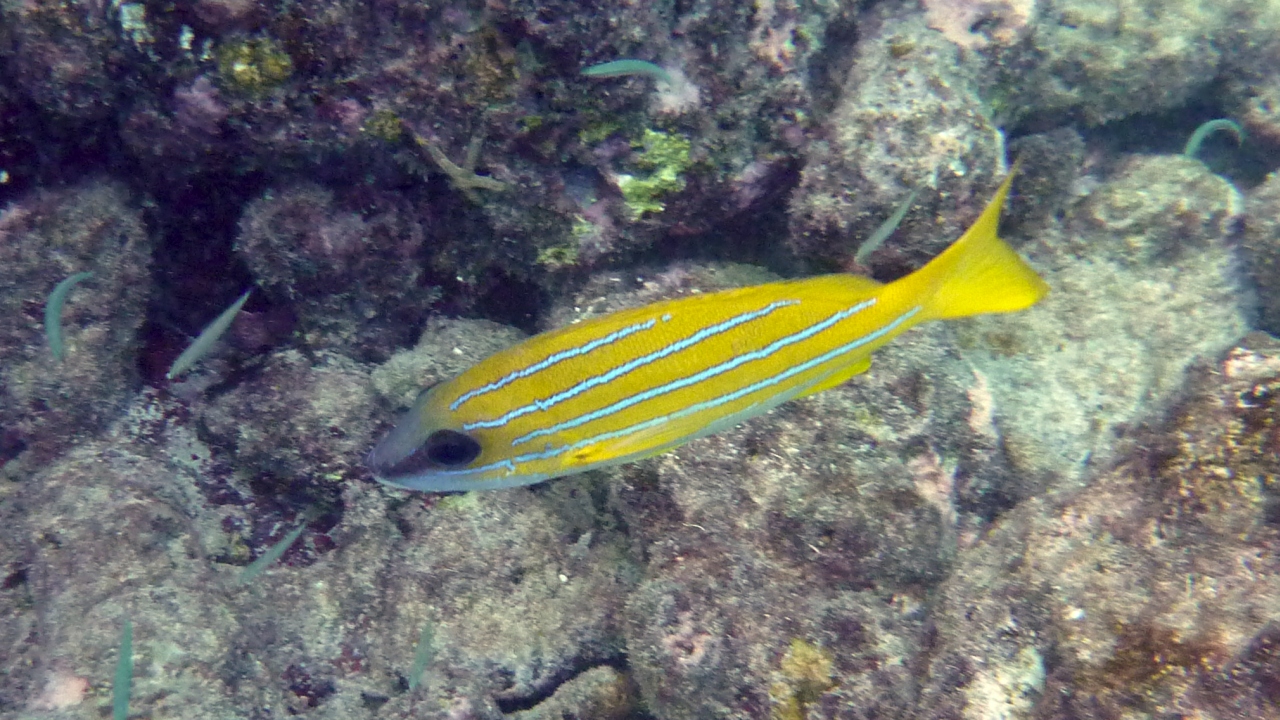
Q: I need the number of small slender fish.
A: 8